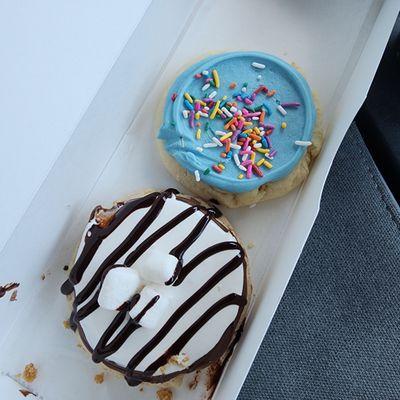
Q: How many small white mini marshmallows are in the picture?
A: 3